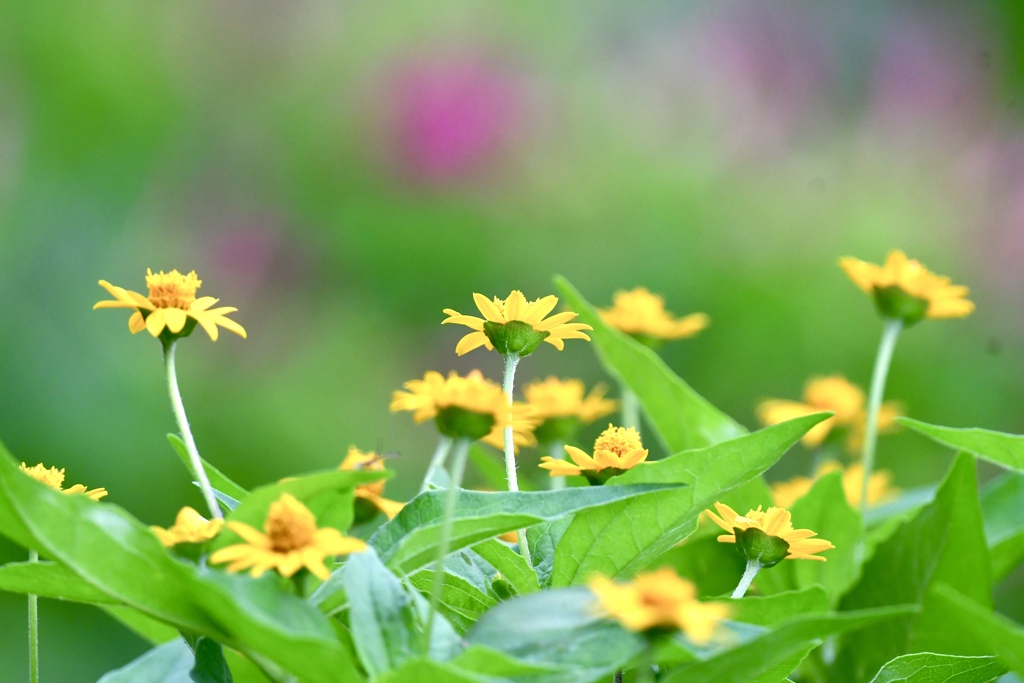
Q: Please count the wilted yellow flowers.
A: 0